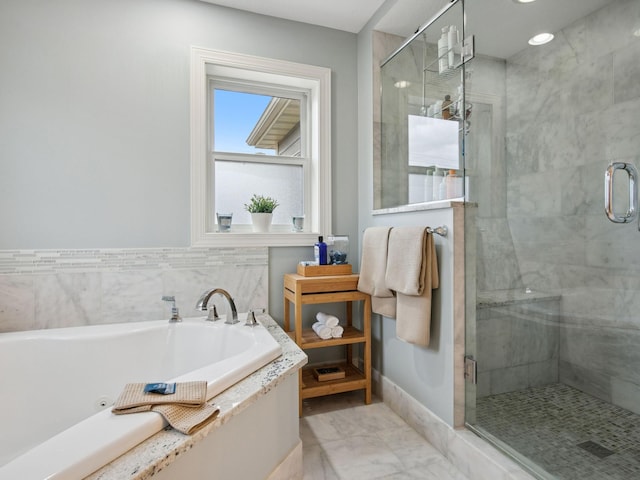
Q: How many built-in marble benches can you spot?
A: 1